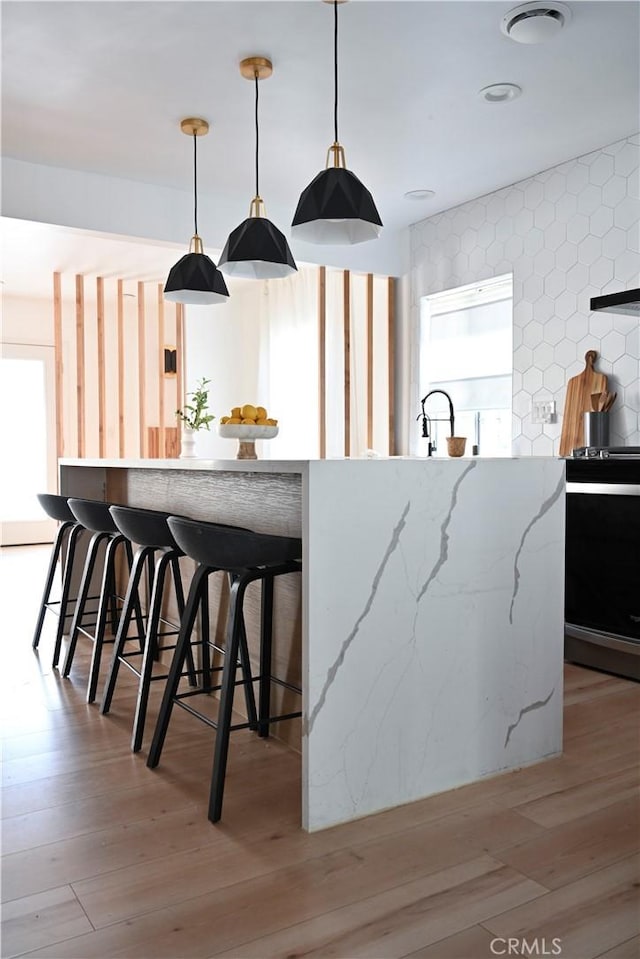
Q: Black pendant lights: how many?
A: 3